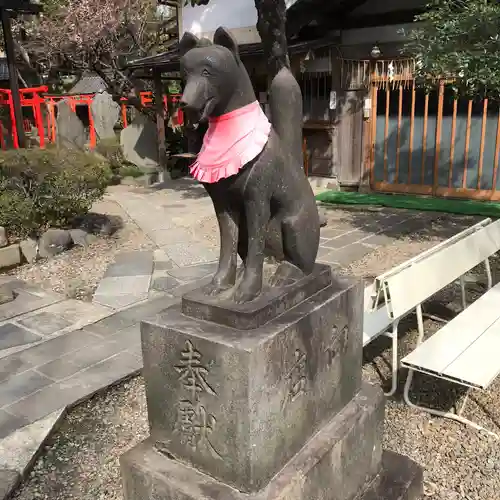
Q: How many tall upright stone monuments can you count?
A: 3